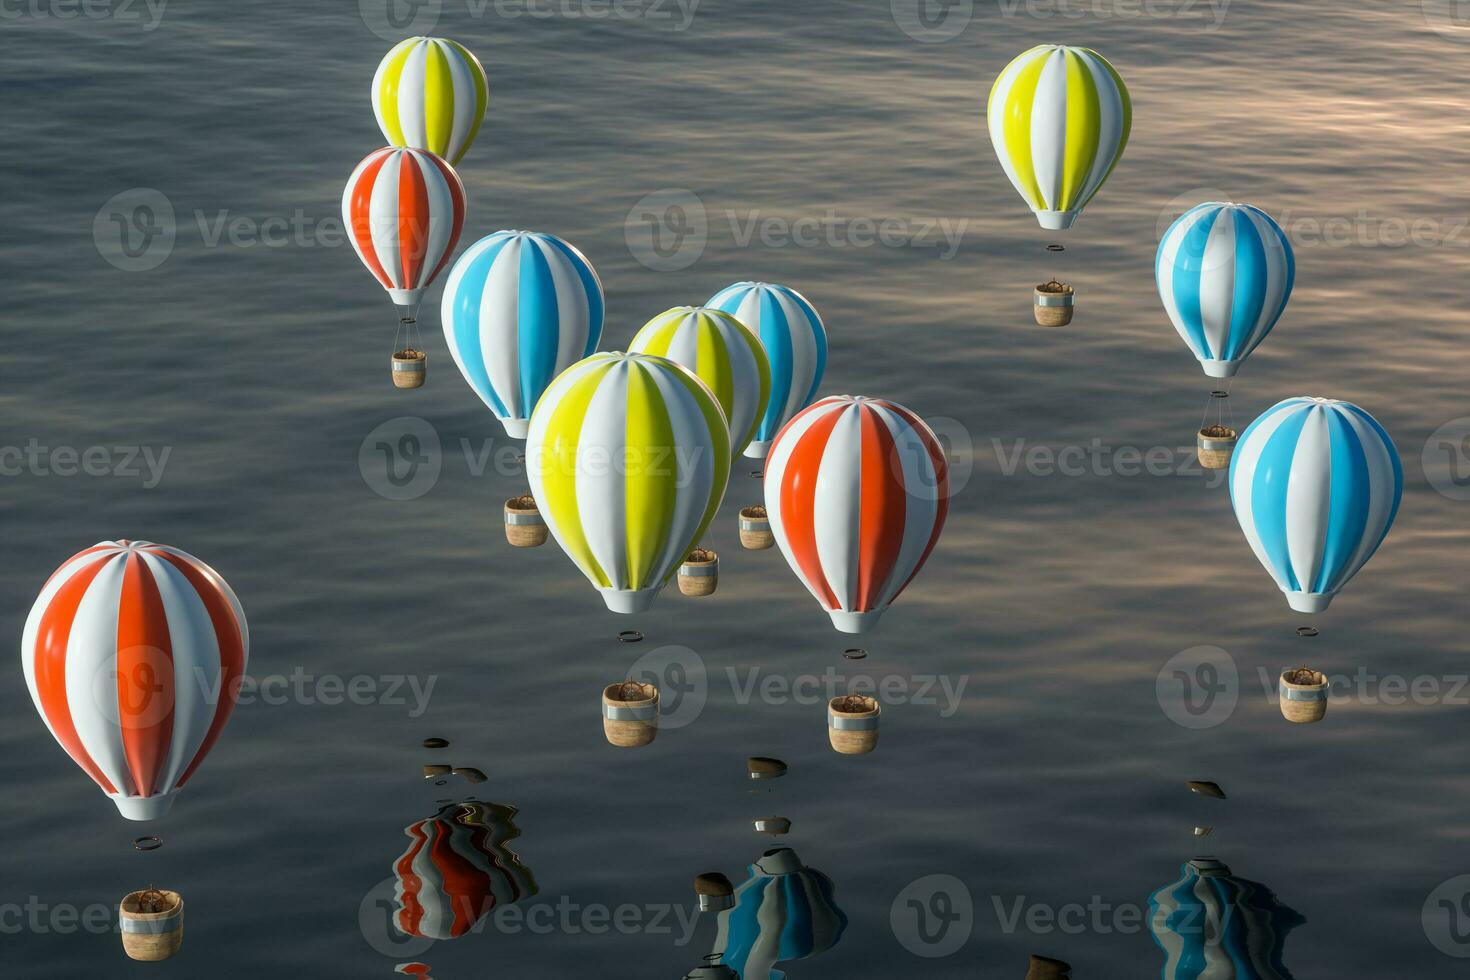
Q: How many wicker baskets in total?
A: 10